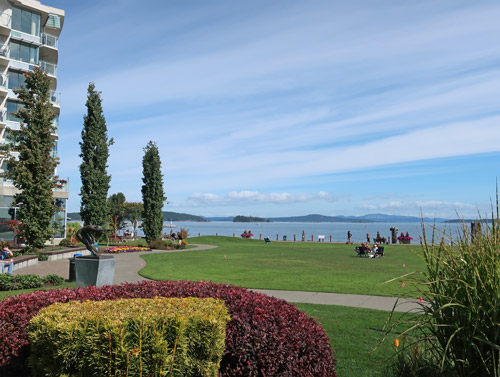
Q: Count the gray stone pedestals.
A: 1